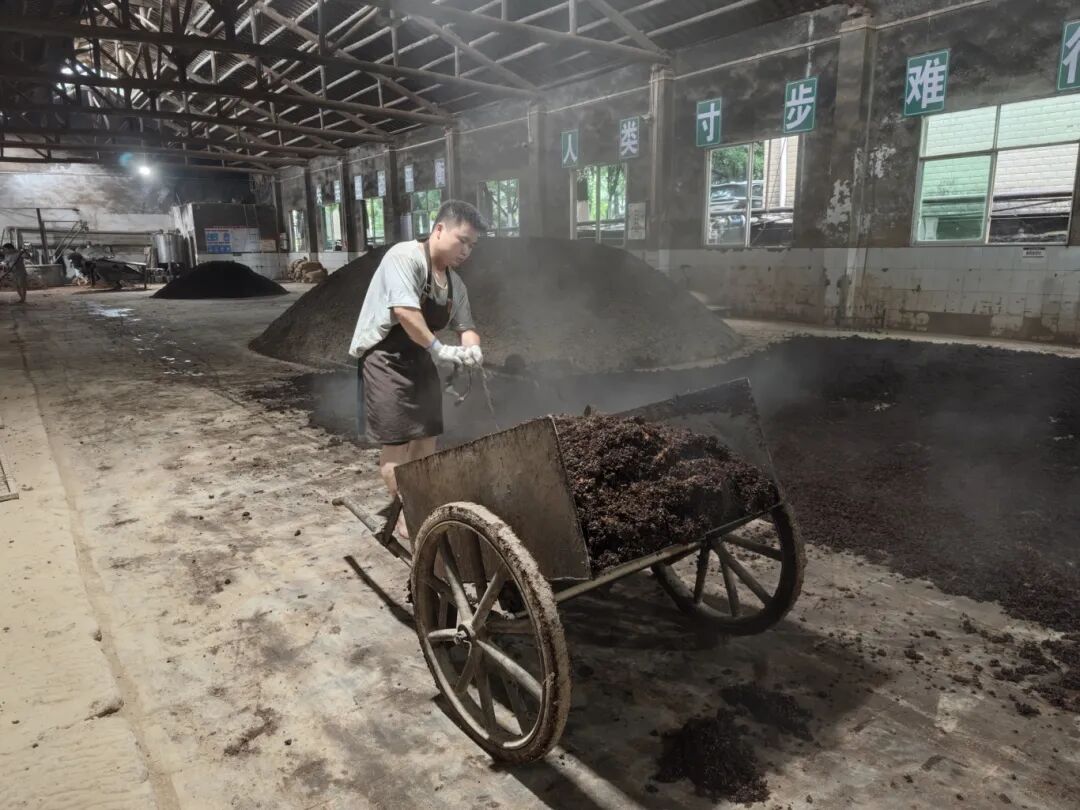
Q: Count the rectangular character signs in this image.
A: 12